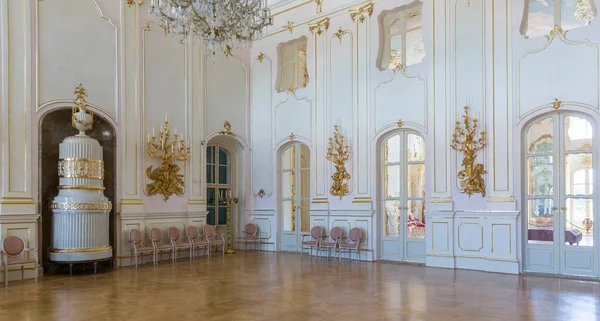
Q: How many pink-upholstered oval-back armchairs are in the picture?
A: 10